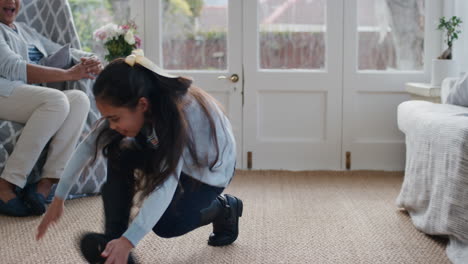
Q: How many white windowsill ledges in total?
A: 1